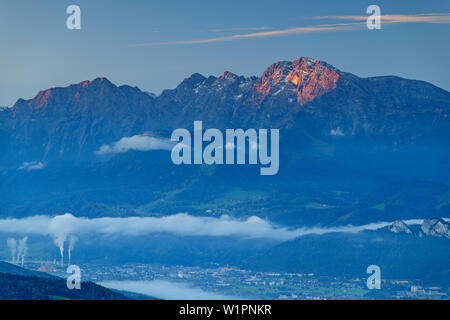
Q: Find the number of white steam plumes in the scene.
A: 5